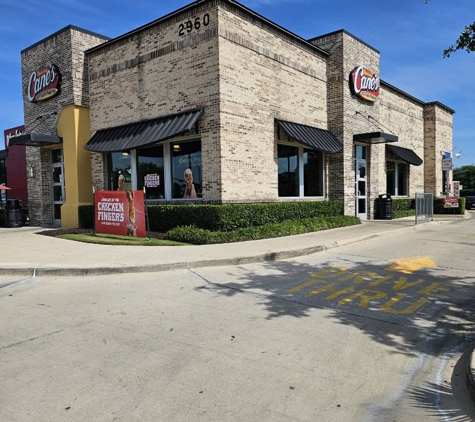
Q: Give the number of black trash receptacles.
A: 2